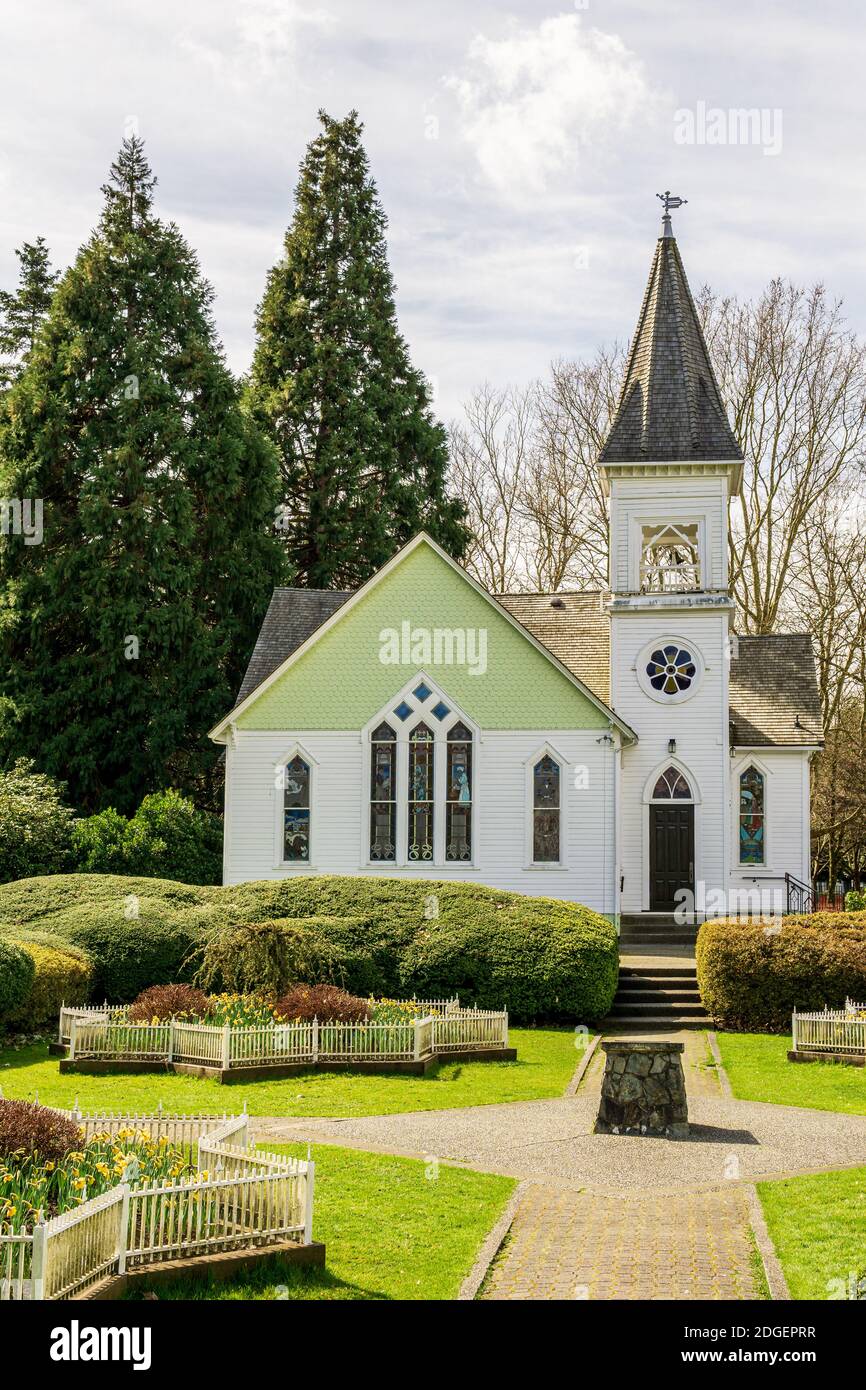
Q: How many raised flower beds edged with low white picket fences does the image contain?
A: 3